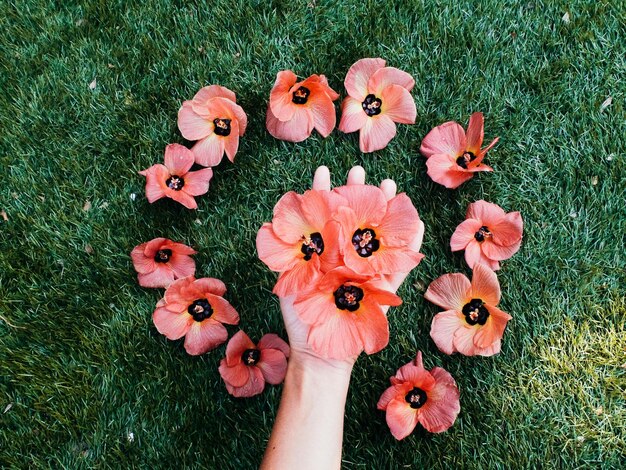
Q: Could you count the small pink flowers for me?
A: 11